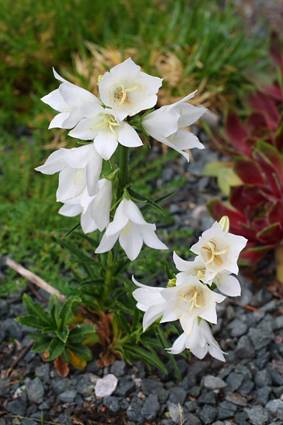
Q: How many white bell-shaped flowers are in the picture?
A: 12